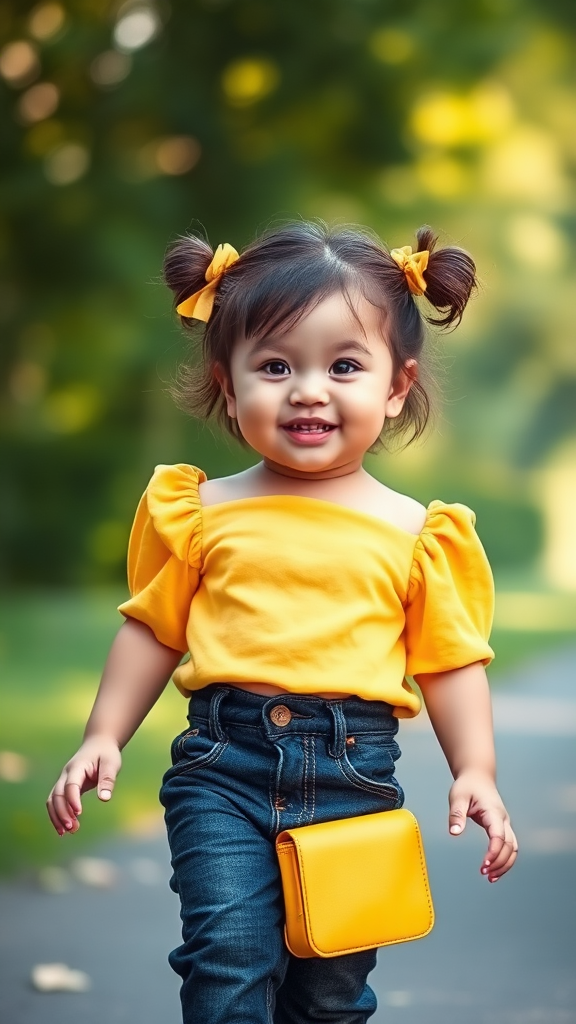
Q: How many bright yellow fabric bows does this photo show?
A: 2